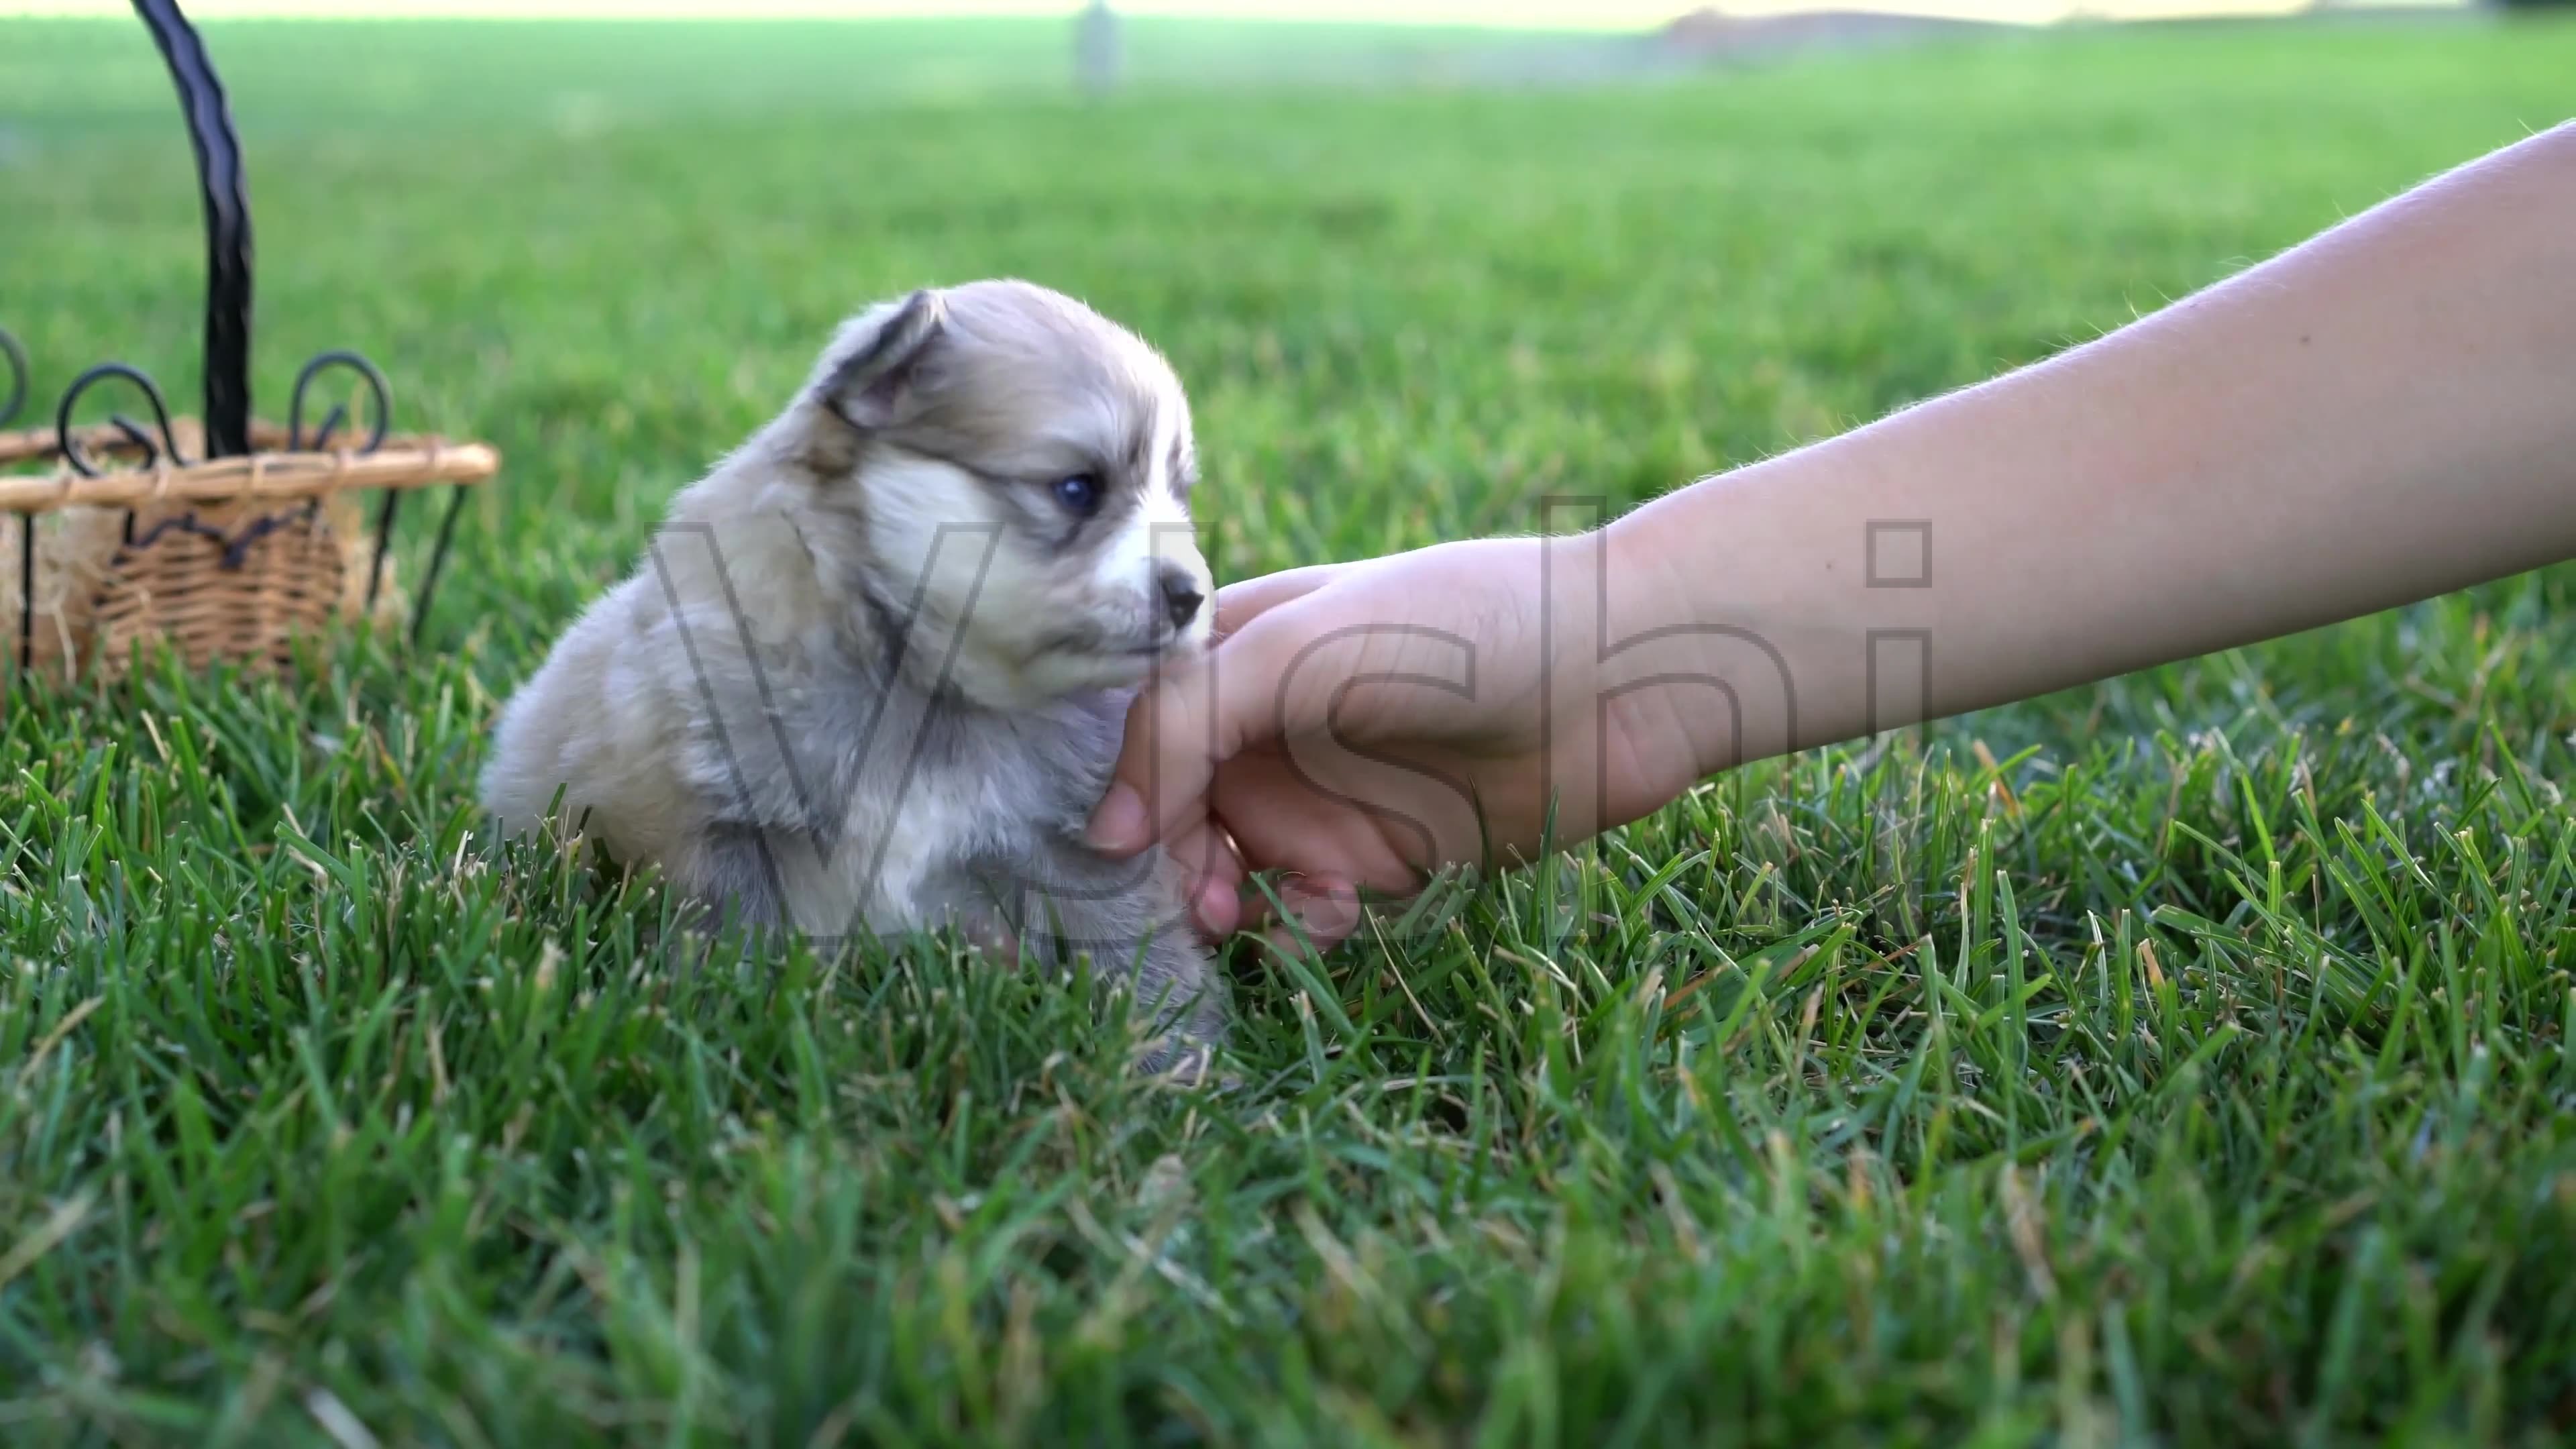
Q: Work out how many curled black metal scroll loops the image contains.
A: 3